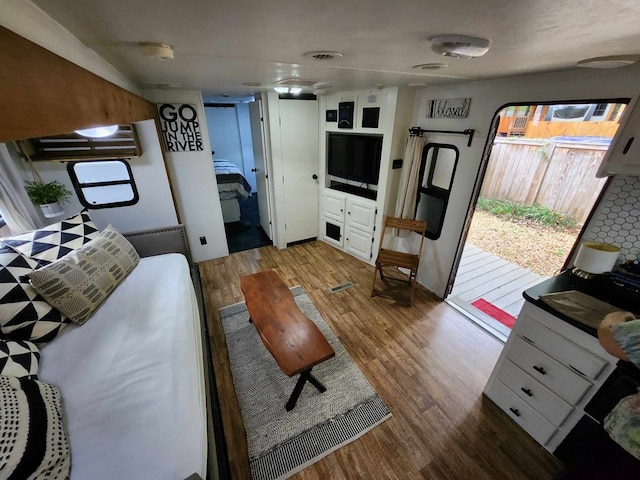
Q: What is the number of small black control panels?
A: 3